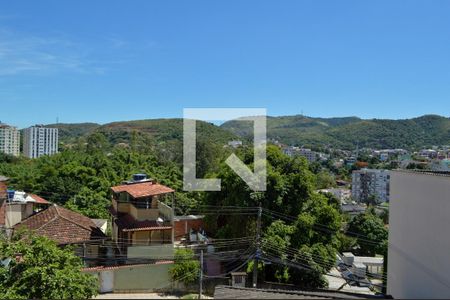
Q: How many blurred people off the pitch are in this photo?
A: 0